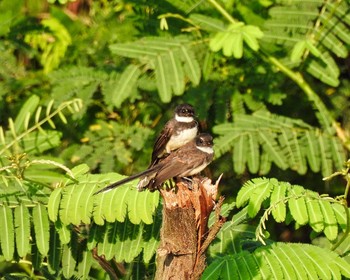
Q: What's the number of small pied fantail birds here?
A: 2